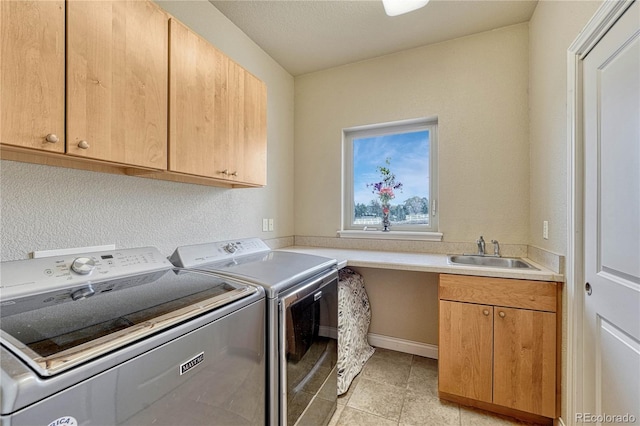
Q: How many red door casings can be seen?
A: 0